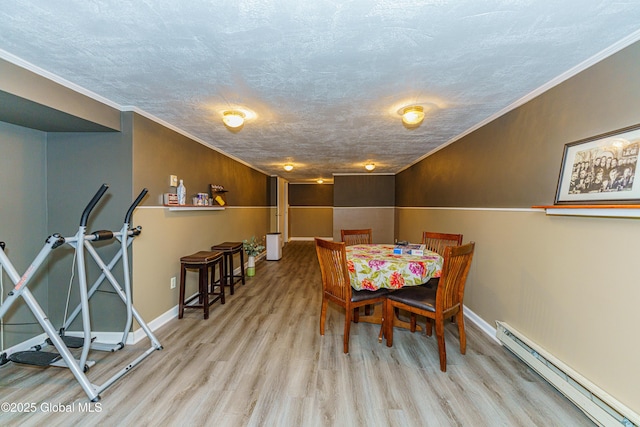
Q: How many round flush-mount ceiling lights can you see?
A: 5